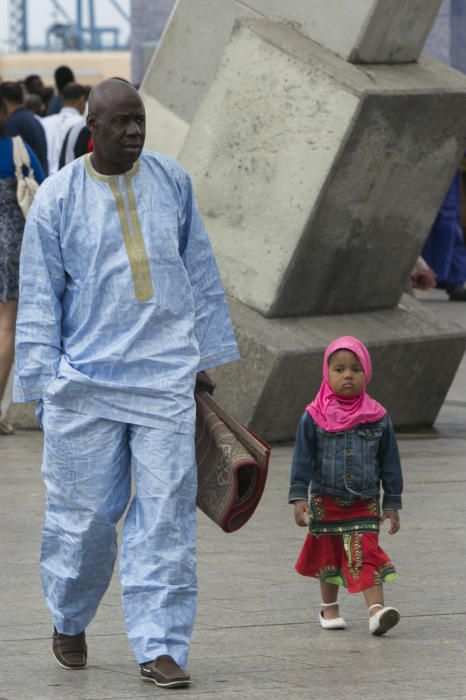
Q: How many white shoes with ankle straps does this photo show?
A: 2